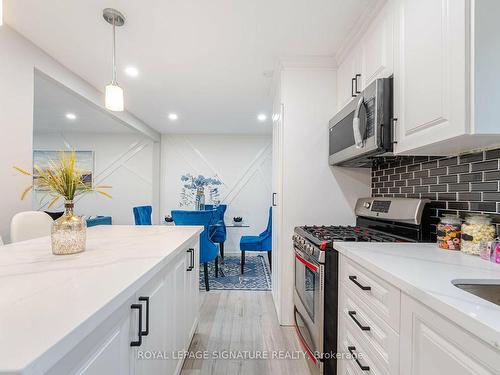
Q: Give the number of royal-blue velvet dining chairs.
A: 4